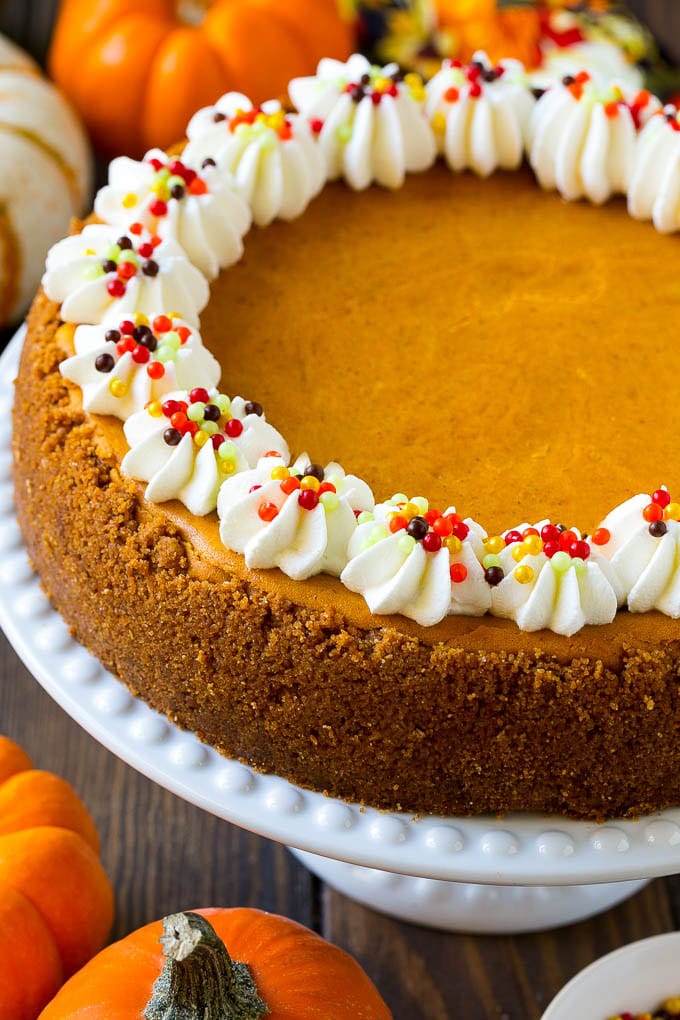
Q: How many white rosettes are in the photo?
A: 13